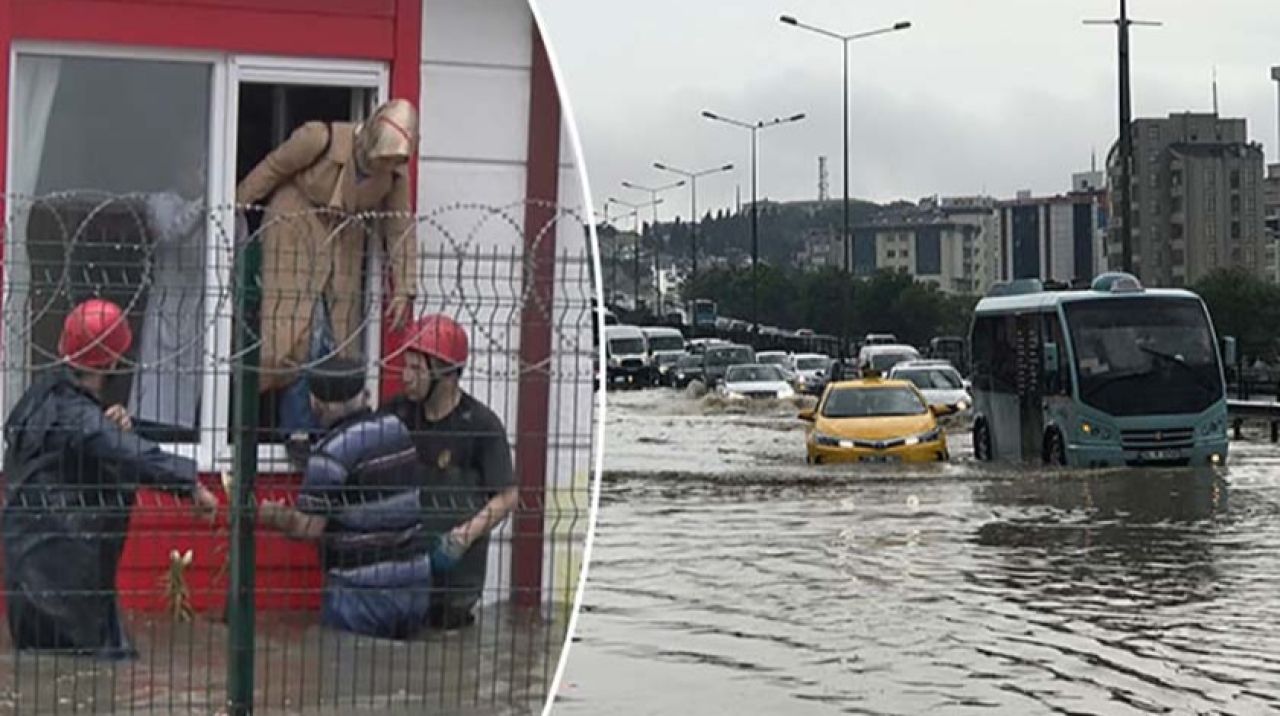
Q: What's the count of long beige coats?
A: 1